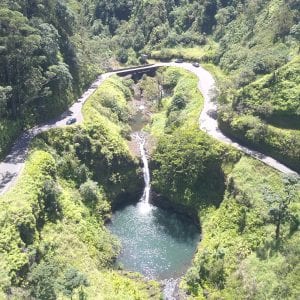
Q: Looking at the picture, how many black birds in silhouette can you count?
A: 0